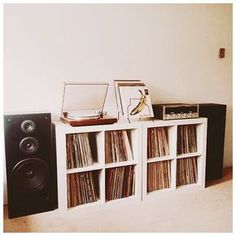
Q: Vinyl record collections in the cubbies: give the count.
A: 8